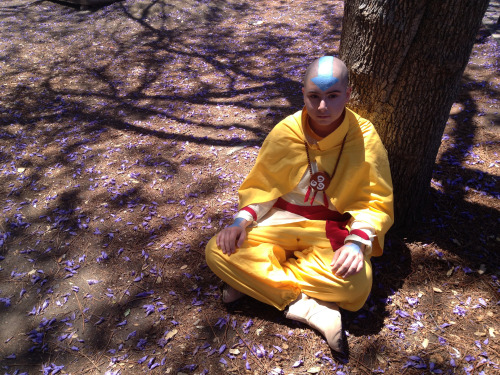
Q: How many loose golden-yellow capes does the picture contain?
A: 1